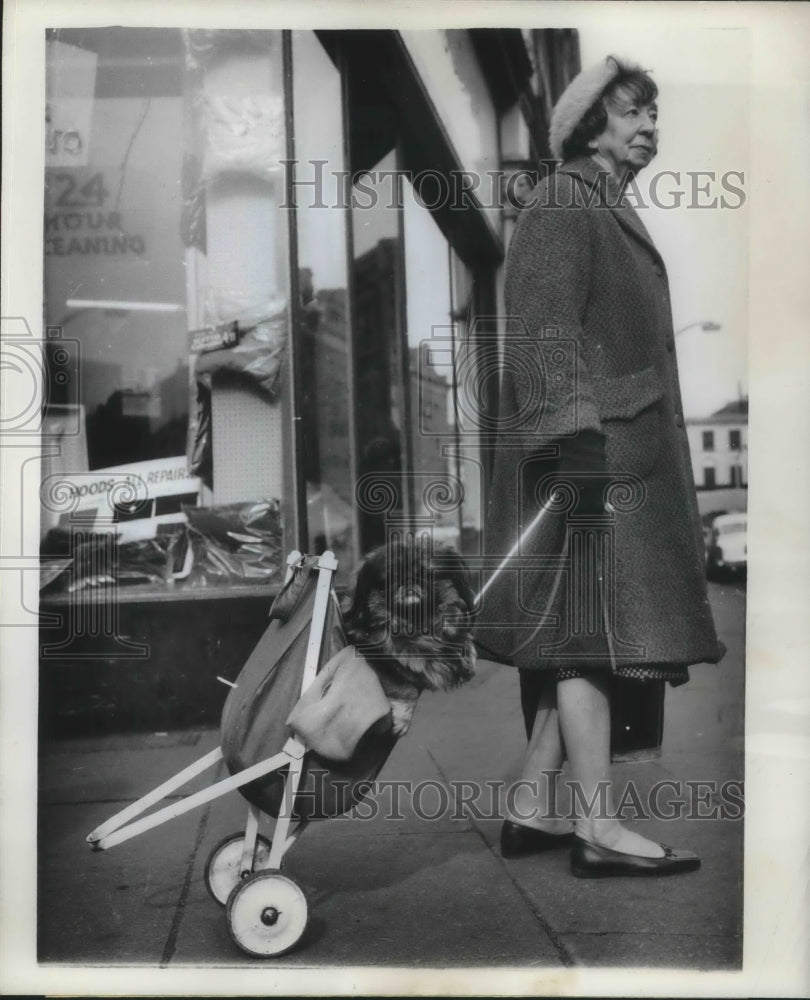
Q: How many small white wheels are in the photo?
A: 2